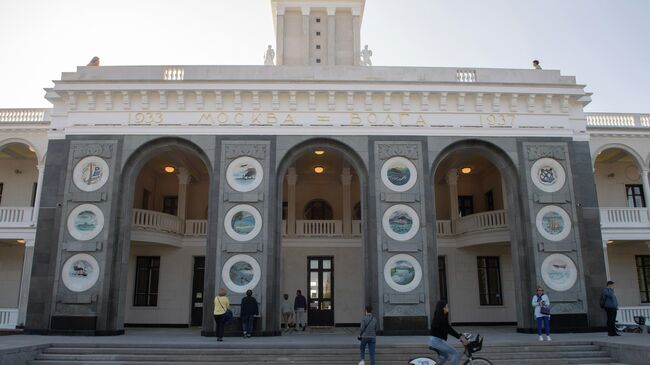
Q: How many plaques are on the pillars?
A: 12